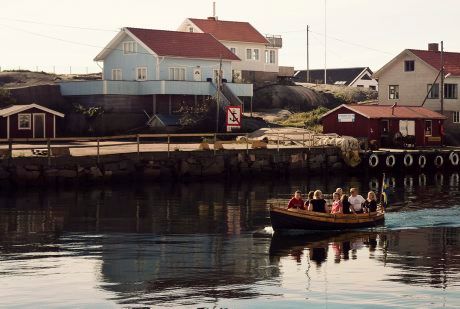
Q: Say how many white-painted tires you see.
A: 6